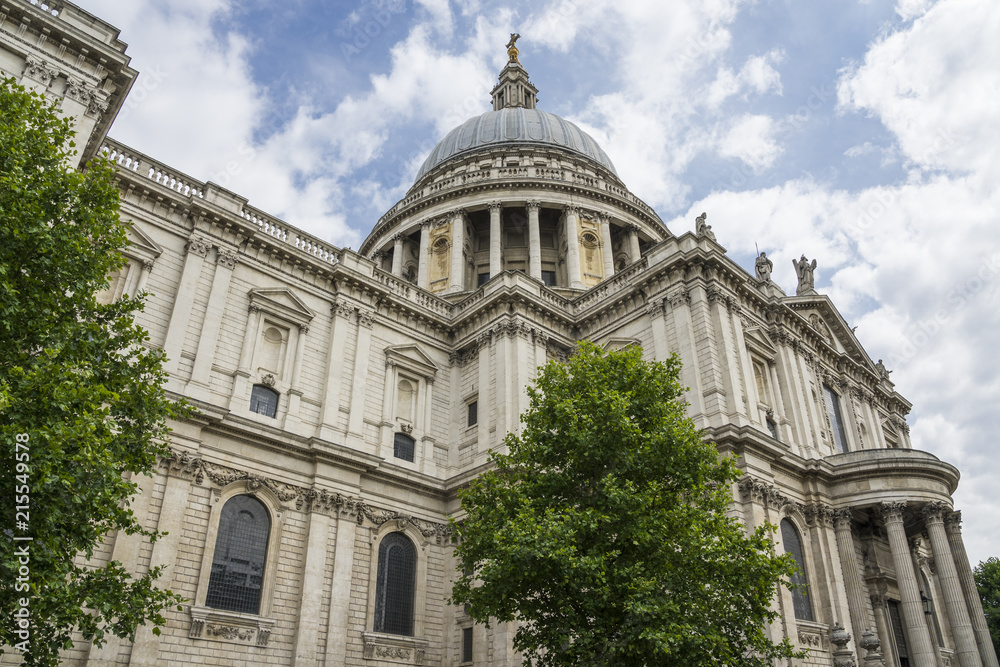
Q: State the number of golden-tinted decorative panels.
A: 2